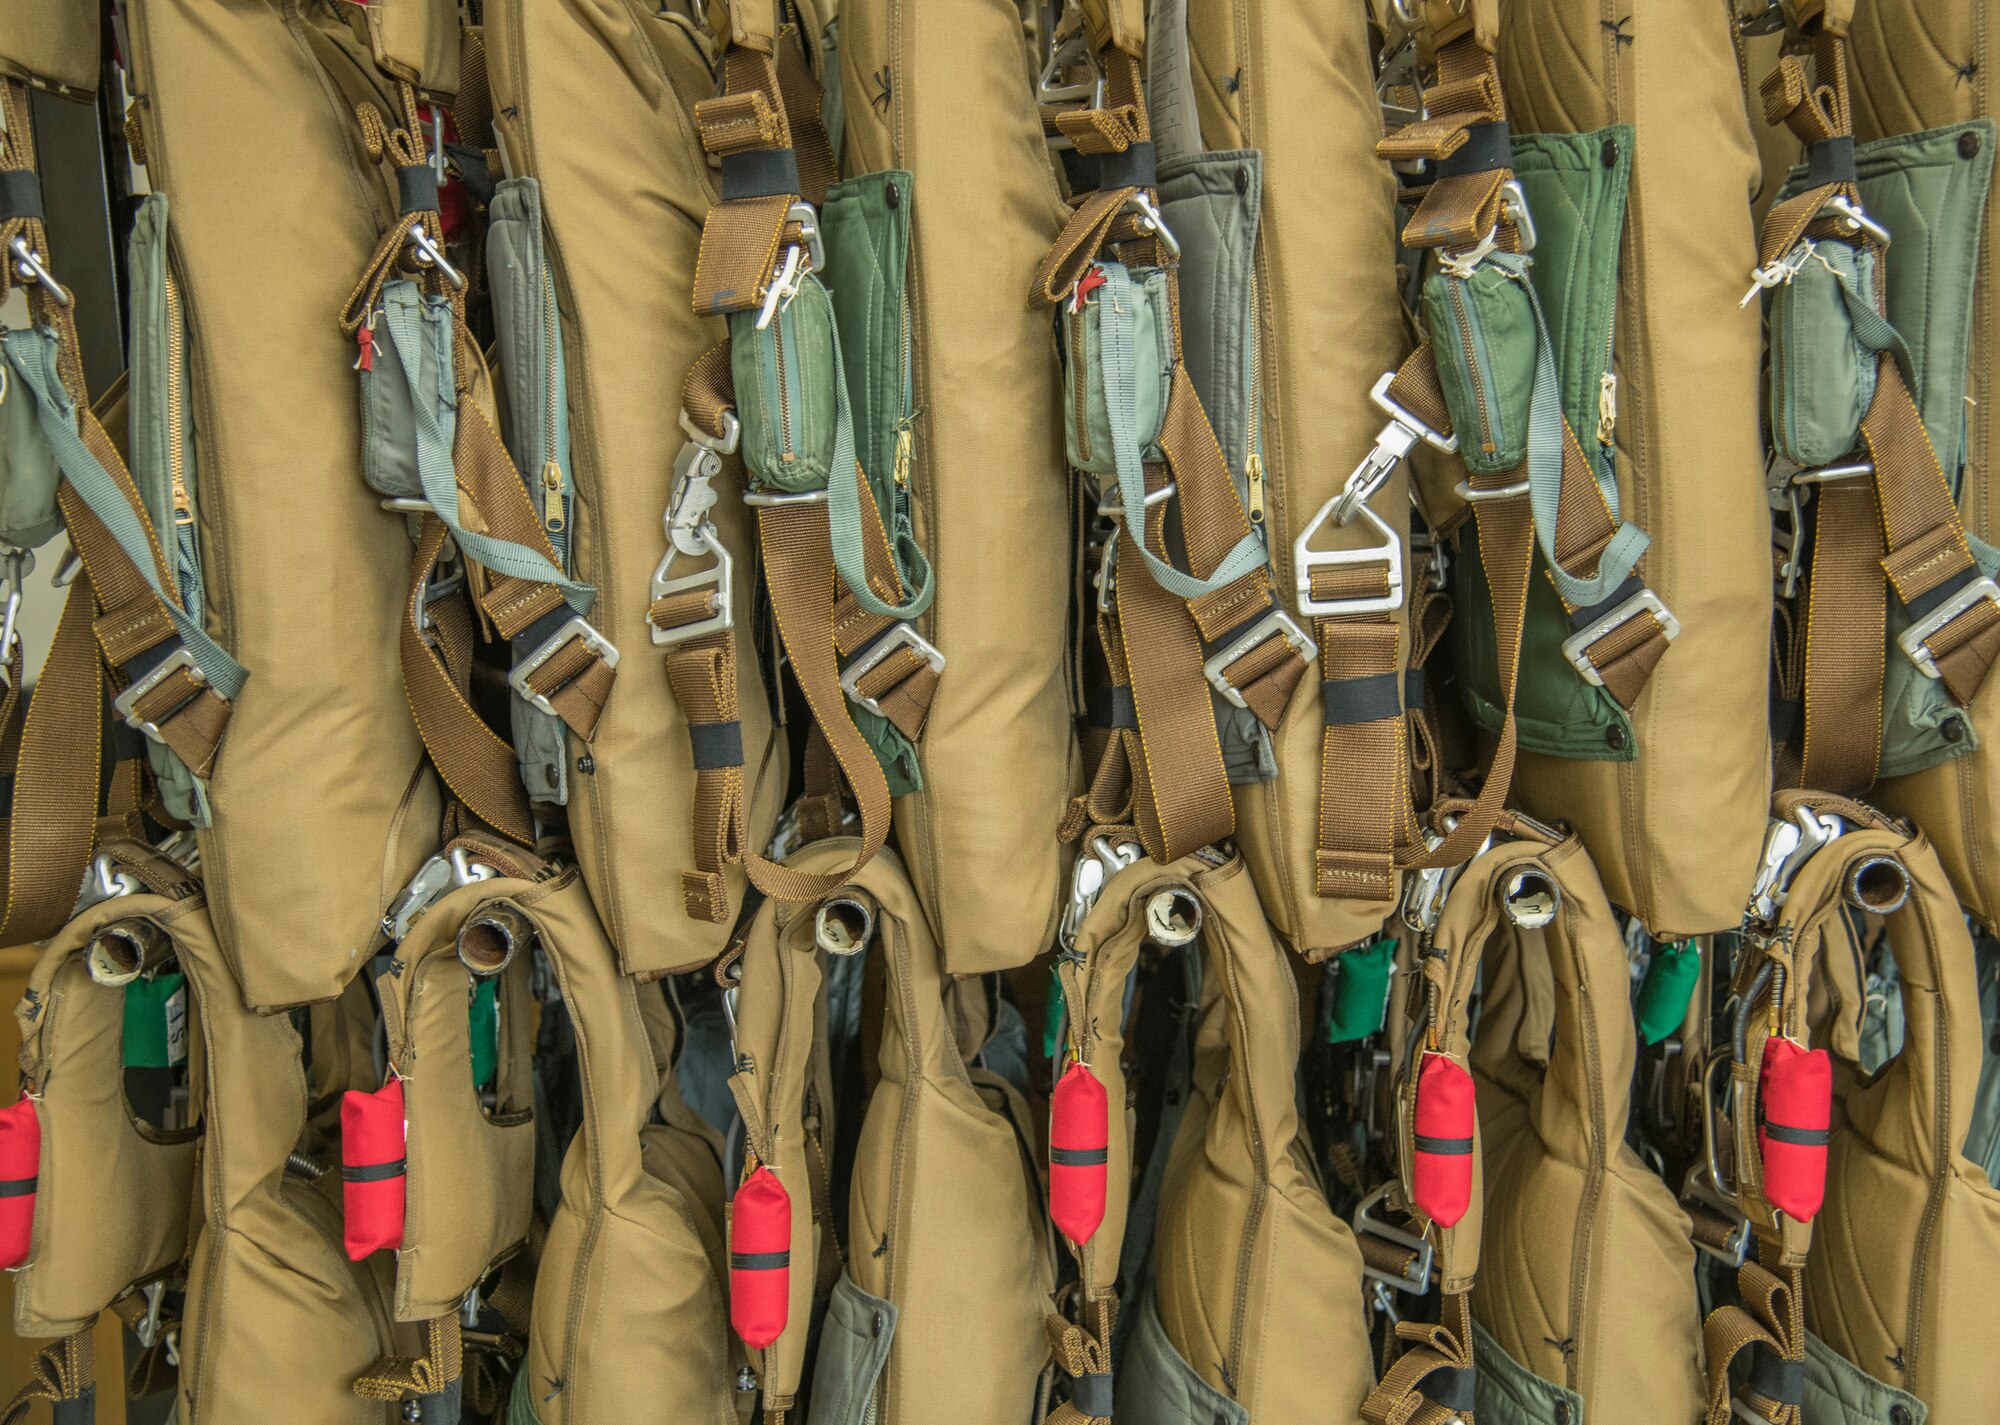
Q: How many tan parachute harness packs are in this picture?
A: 12